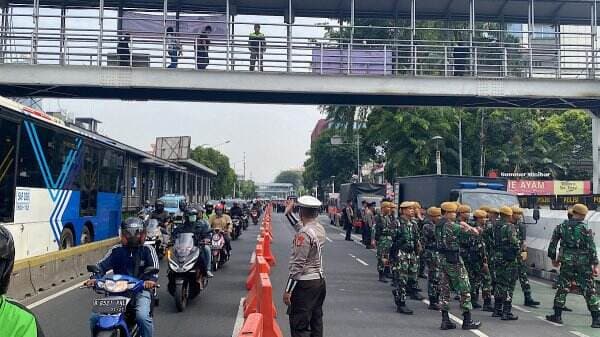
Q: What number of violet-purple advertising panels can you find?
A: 2